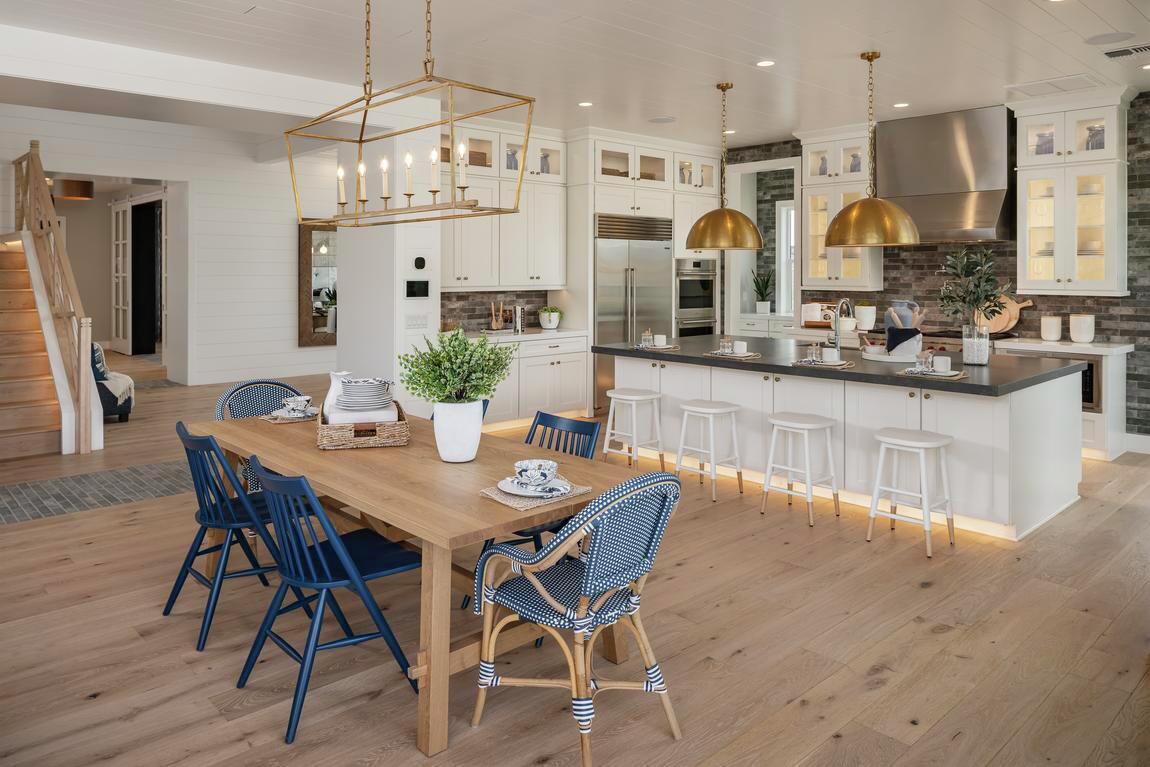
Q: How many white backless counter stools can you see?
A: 4